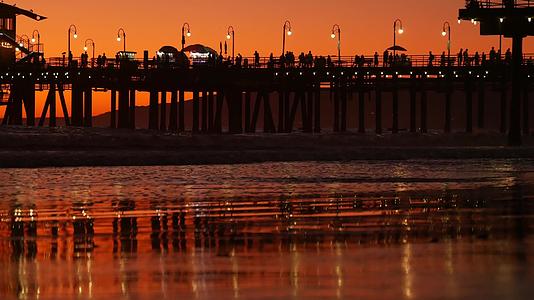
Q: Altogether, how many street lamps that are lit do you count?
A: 12